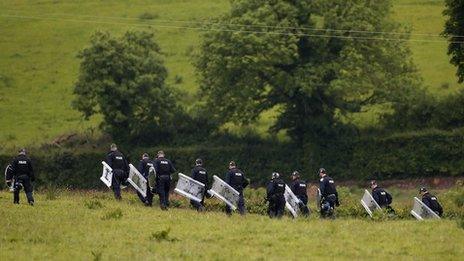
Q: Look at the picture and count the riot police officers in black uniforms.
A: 11